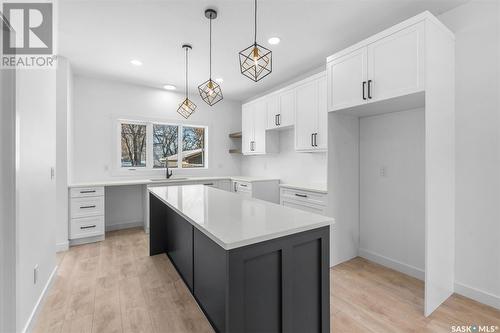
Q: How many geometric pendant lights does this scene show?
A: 3